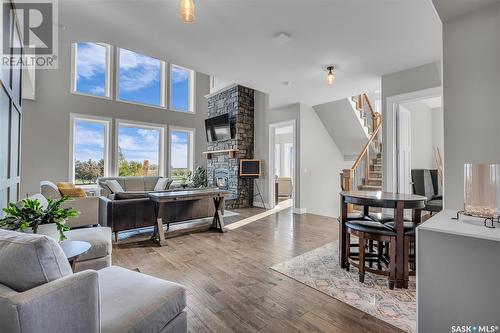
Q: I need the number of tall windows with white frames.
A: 6